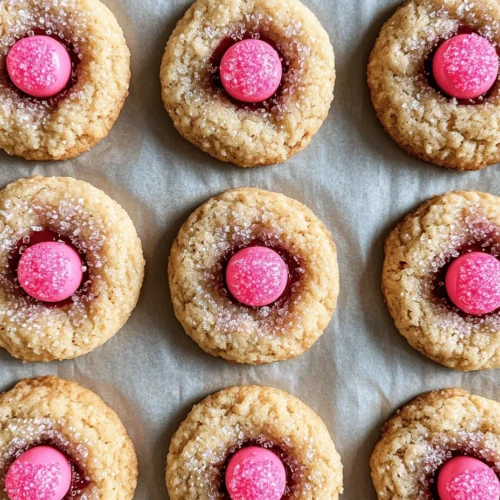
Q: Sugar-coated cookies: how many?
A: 9